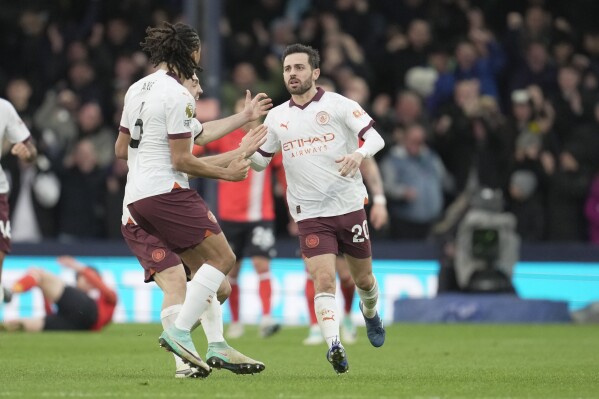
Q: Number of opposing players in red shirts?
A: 3